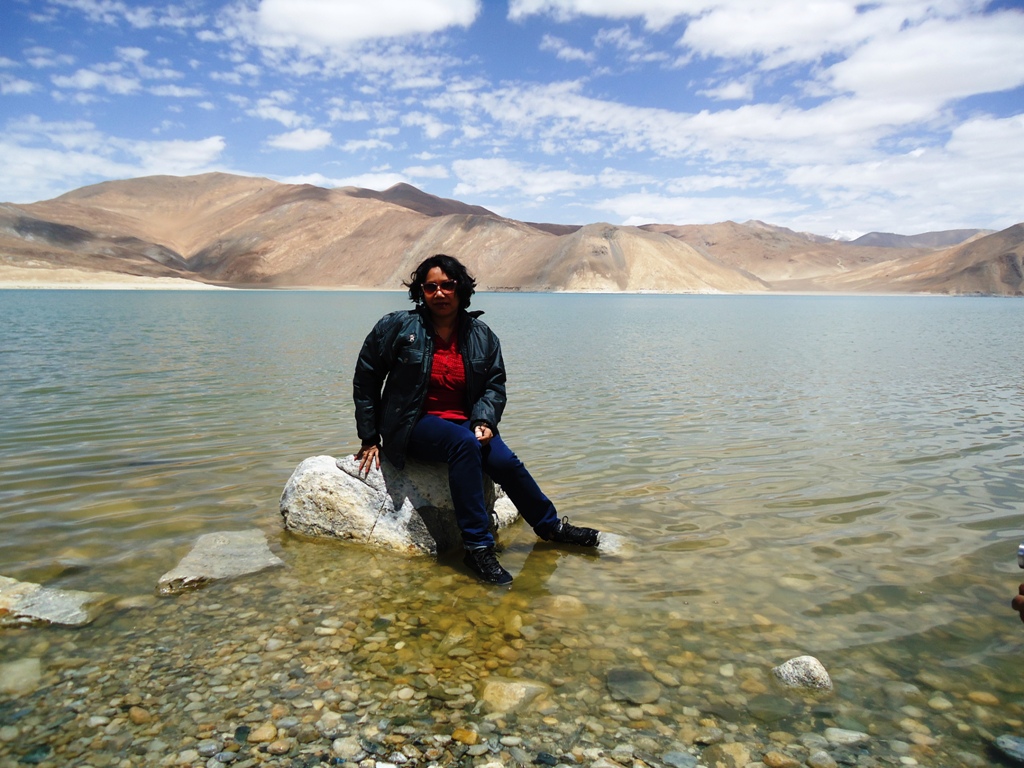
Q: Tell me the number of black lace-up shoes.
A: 2